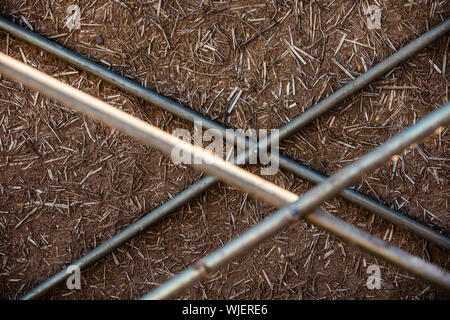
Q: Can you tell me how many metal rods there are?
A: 4